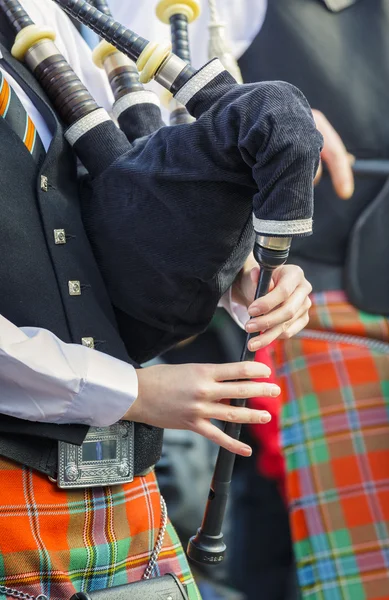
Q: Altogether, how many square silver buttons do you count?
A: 4